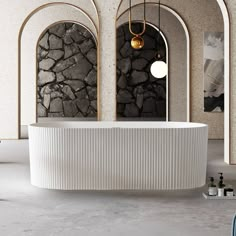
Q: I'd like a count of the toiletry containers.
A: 3